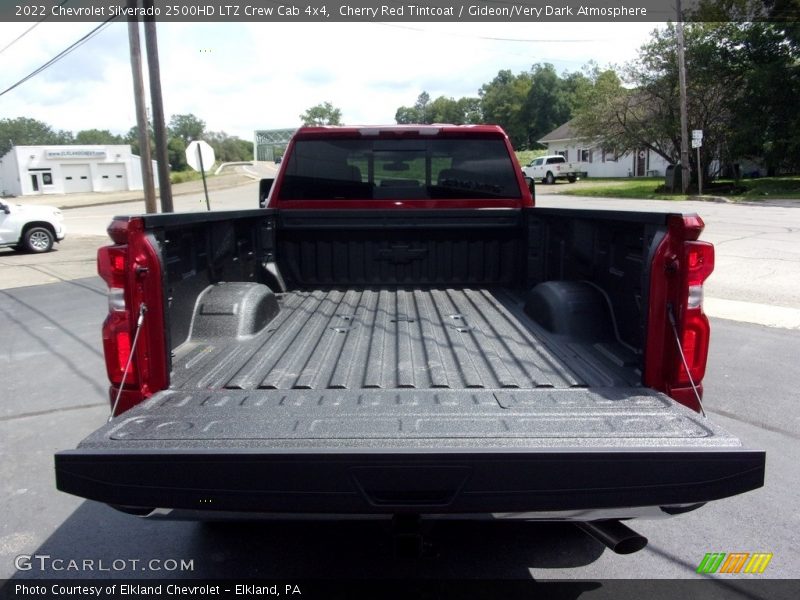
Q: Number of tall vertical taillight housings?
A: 2